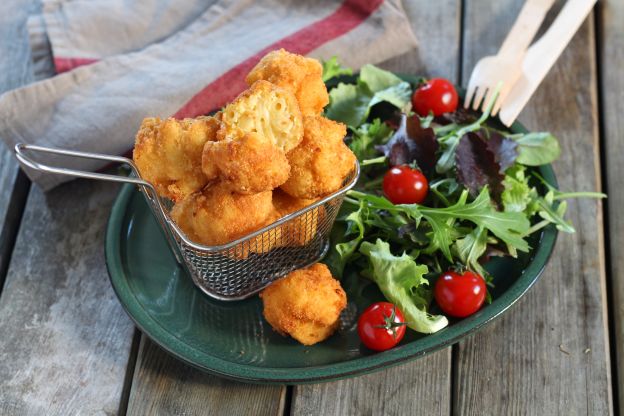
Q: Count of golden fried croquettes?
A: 8